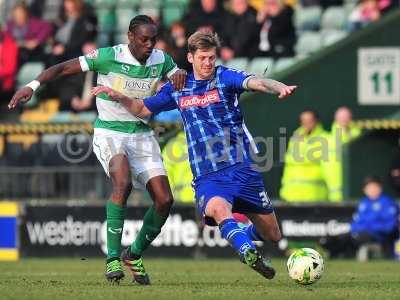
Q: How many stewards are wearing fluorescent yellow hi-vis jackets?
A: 3